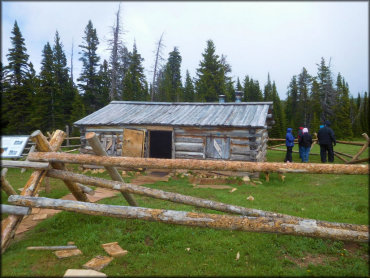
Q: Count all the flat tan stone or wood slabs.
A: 4